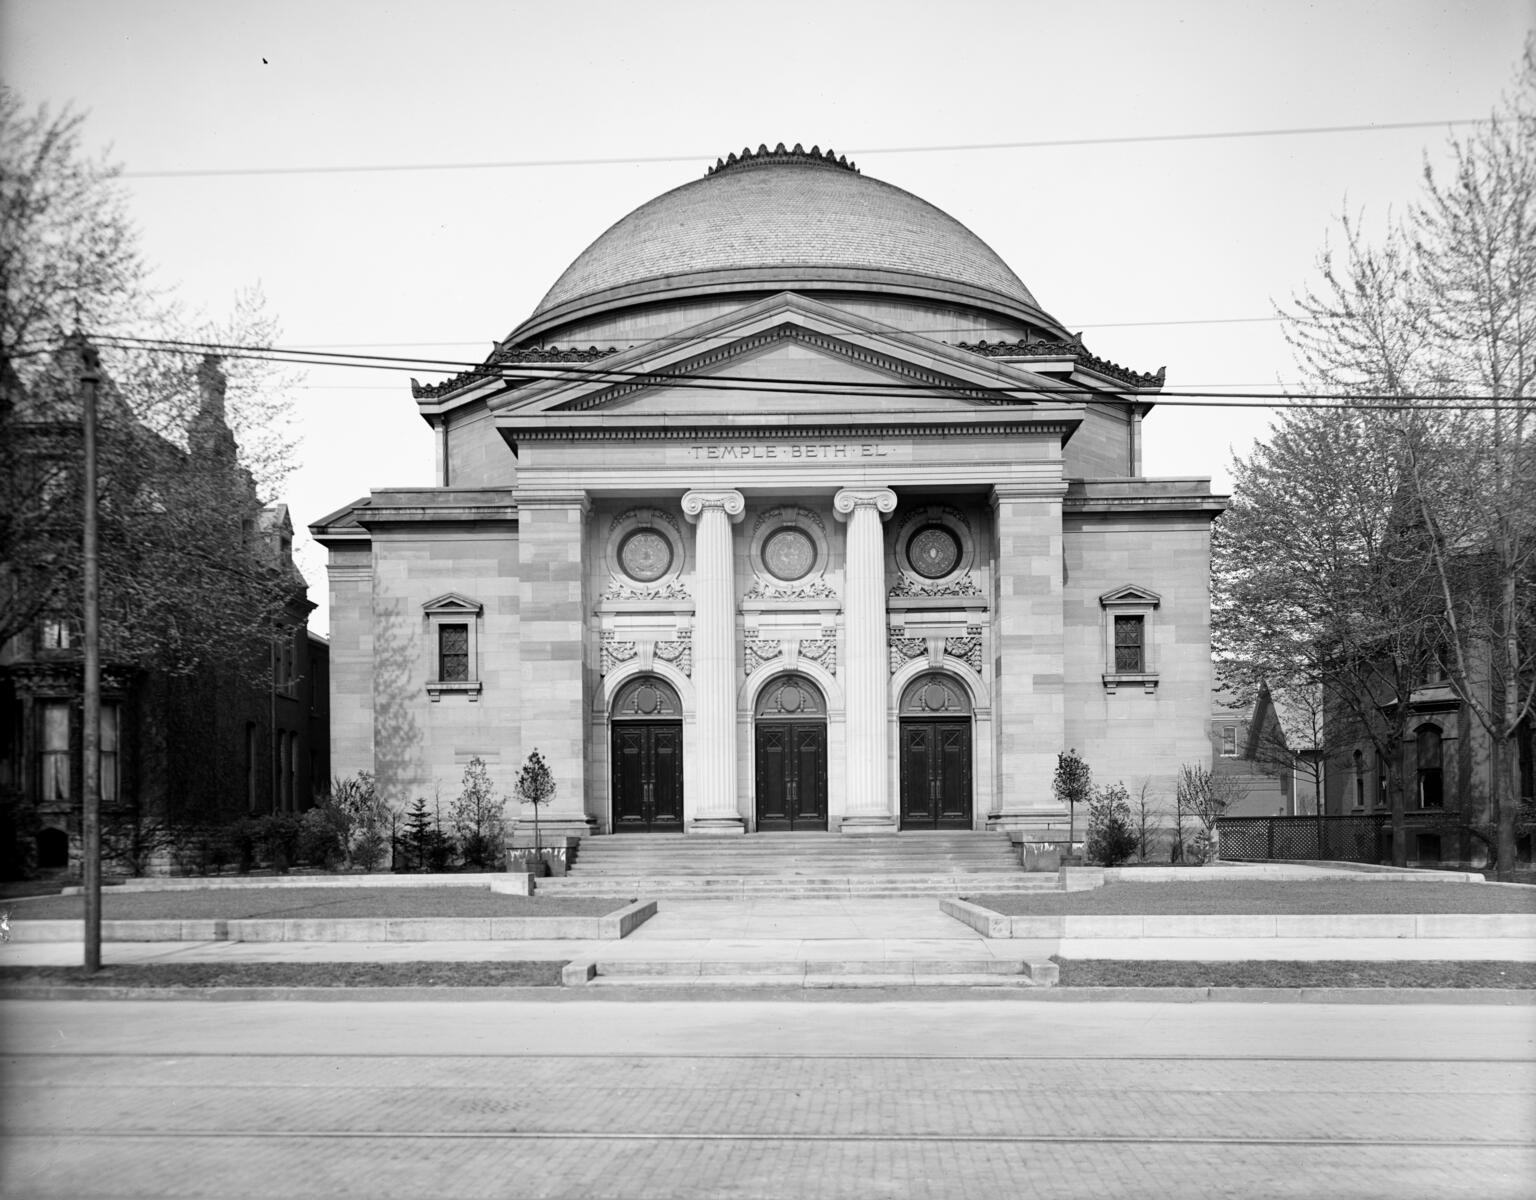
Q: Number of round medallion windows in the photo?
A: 3